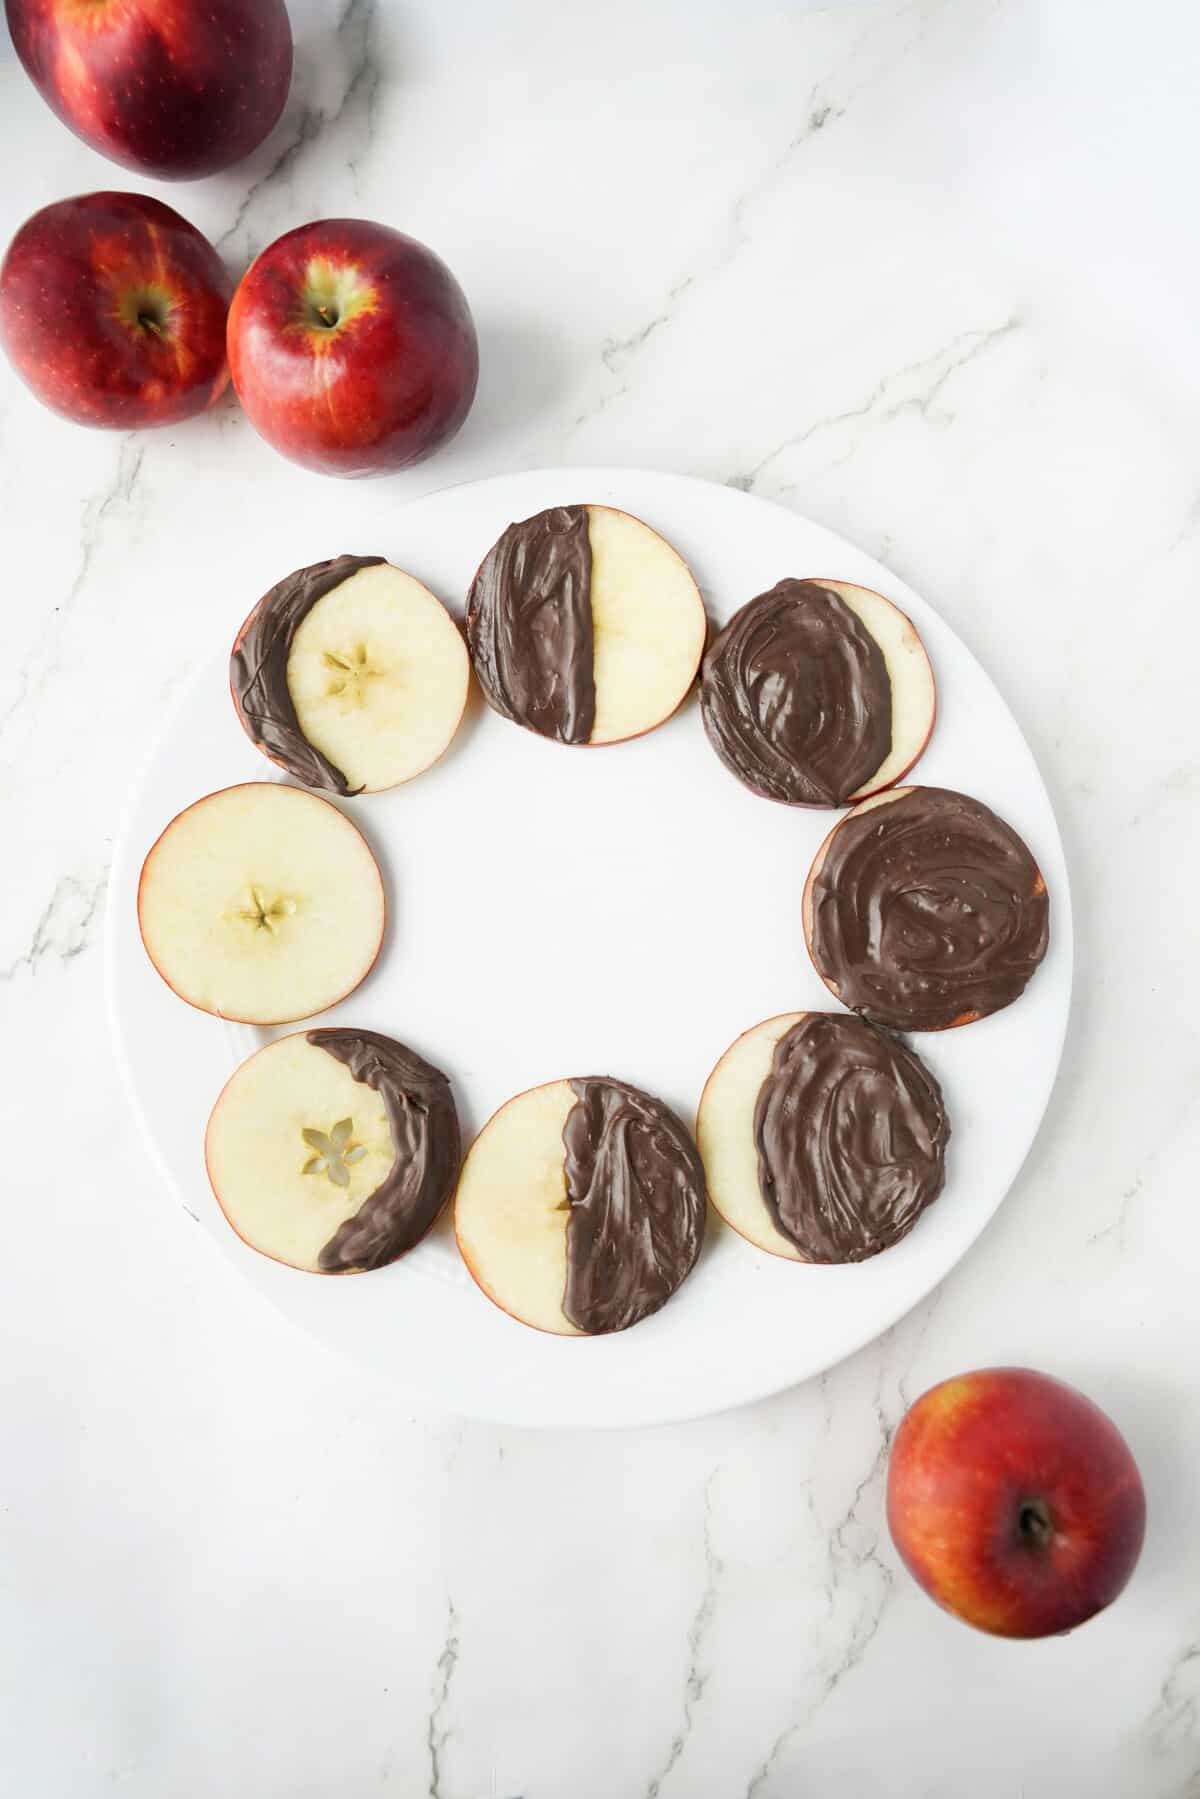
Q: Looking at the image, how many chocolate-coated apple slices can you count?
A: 7